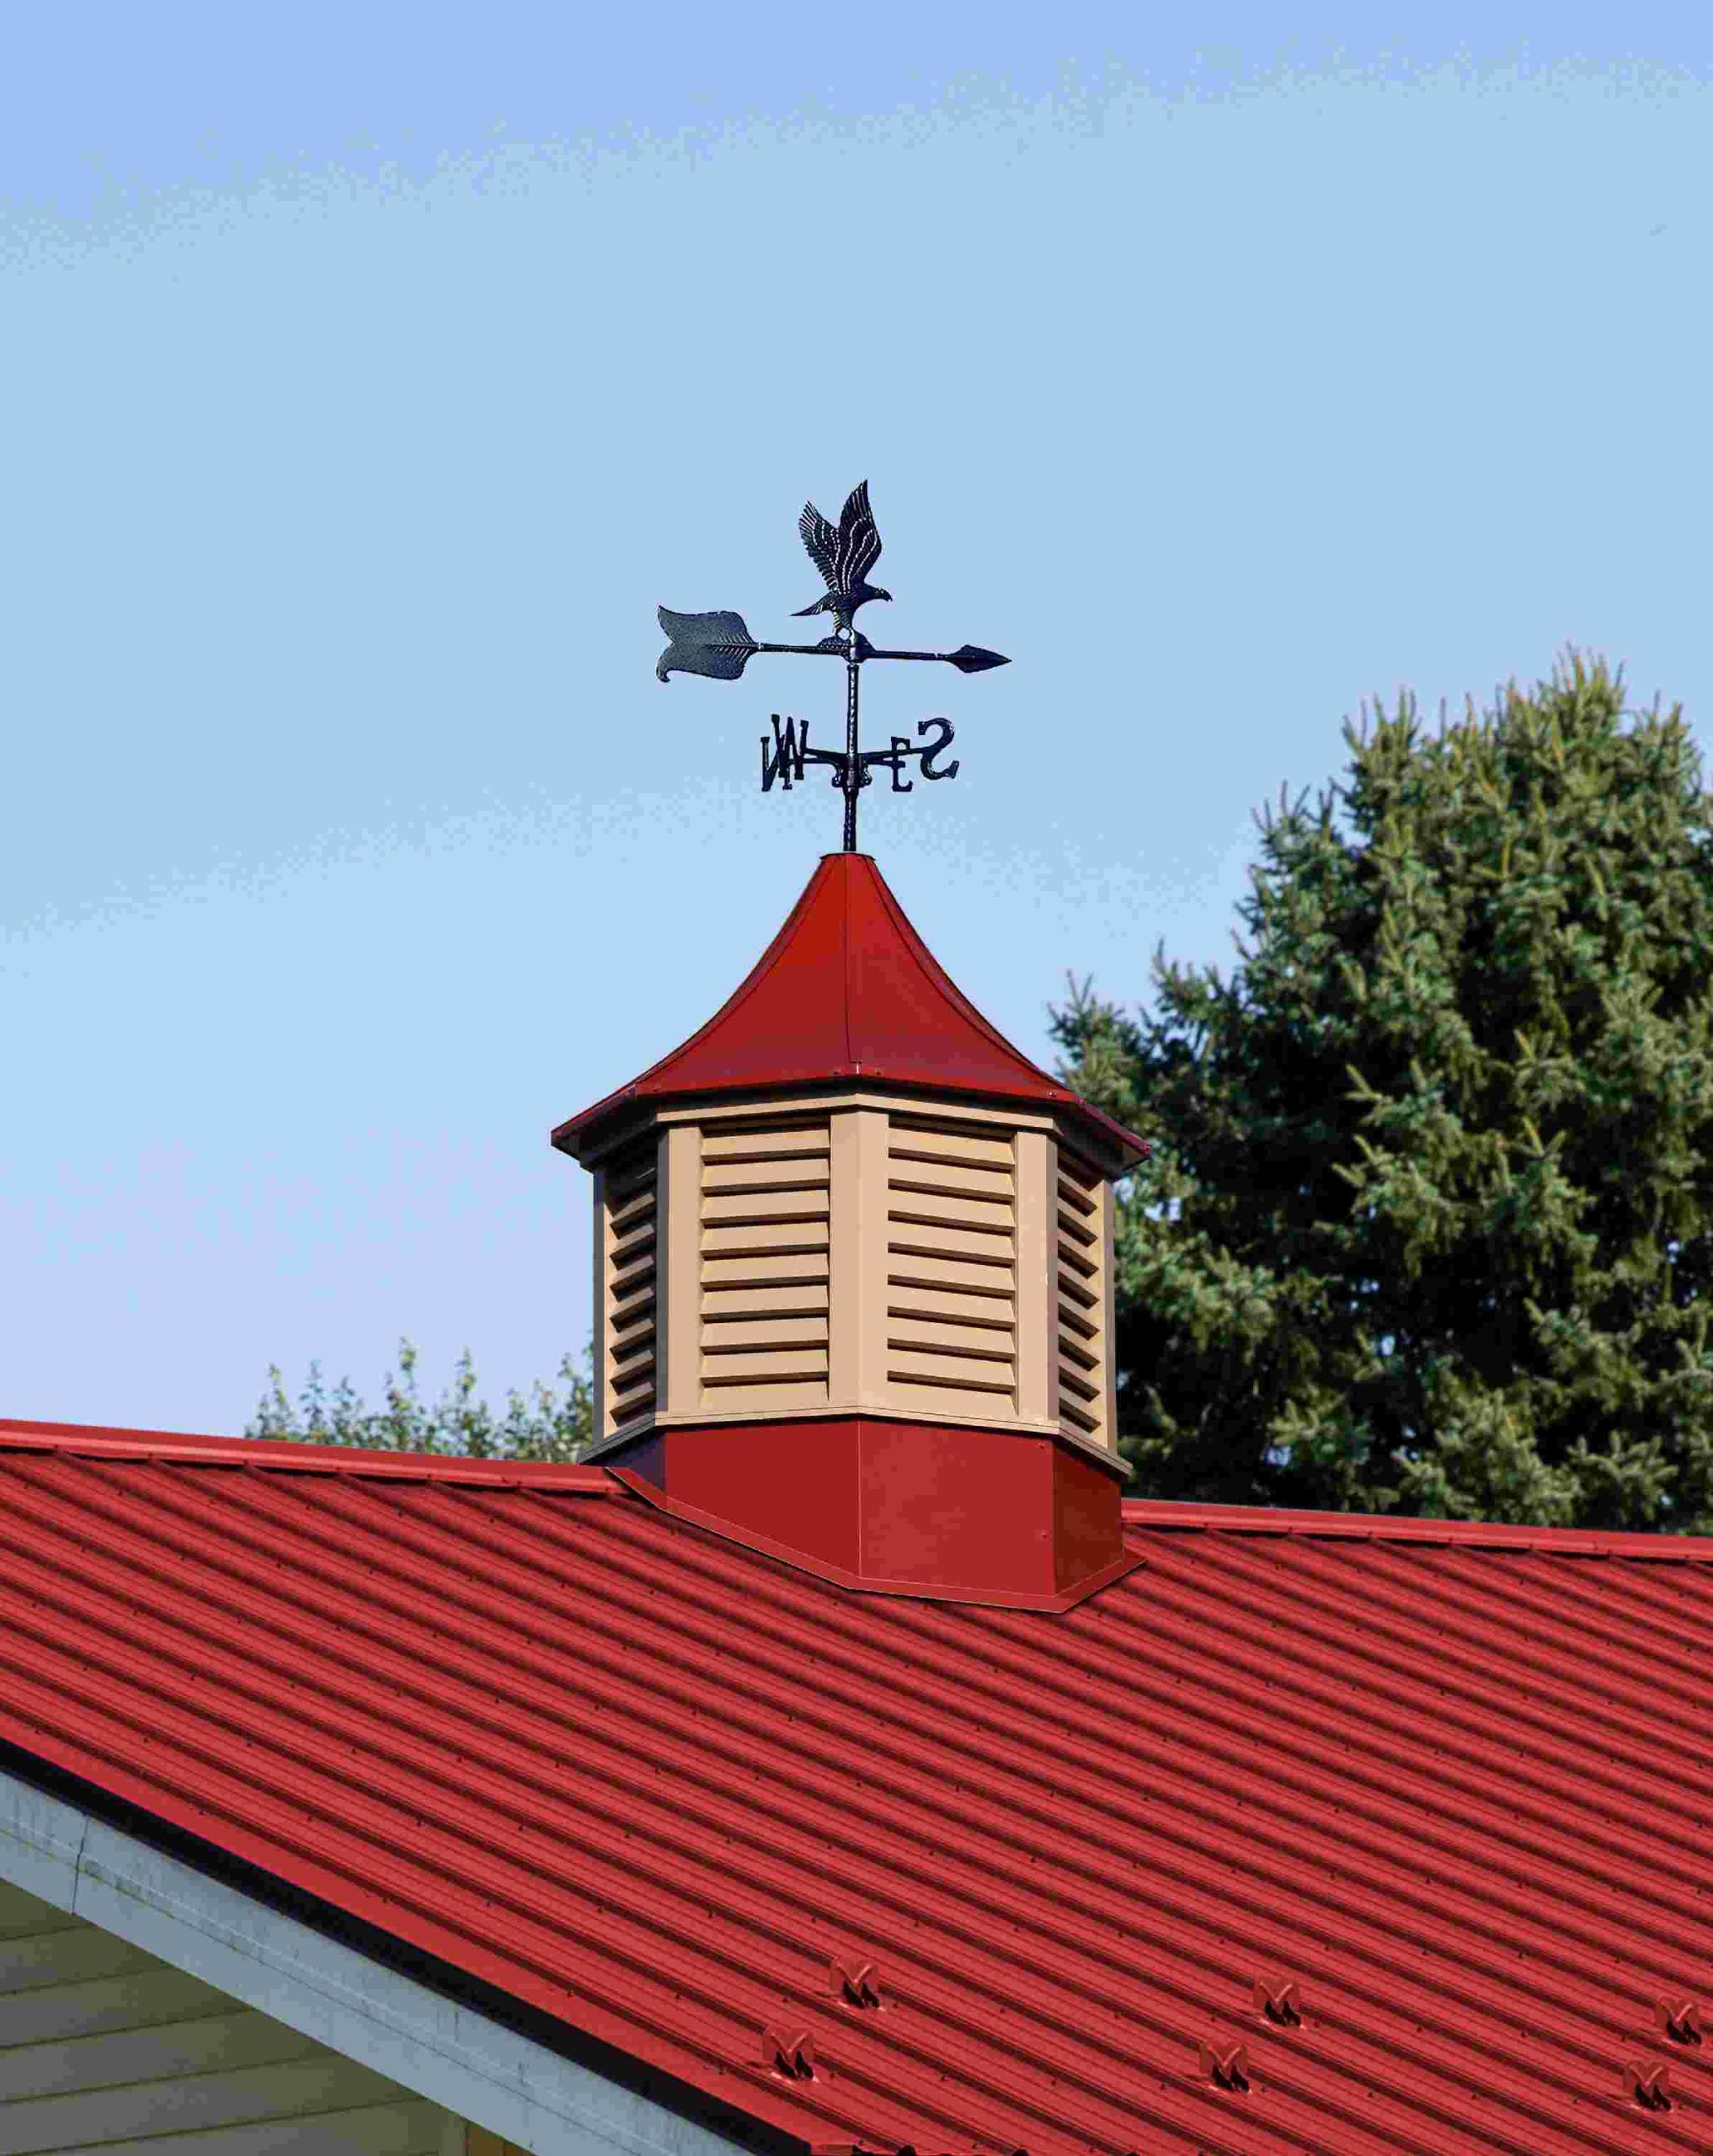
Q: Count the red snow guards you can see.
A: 6